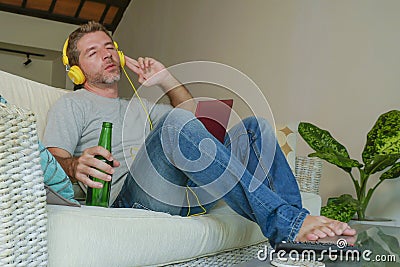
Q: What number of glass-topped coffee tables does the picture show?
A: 1